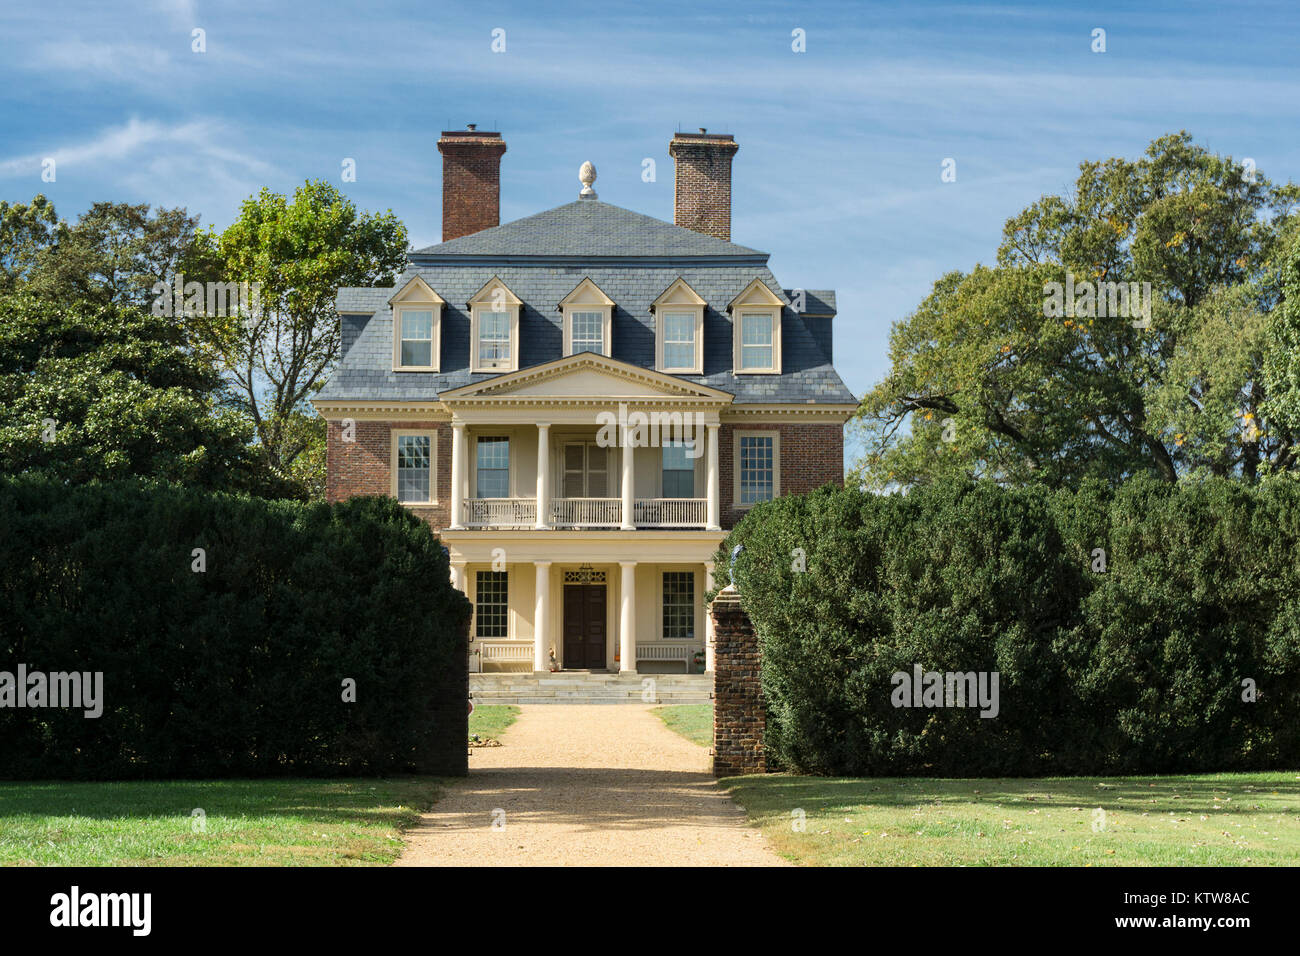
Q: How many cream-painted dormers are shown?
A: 5